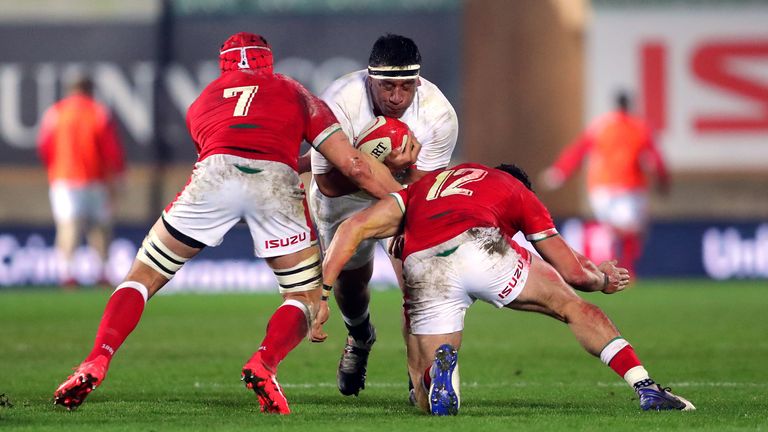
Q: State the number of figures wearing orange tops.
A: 2